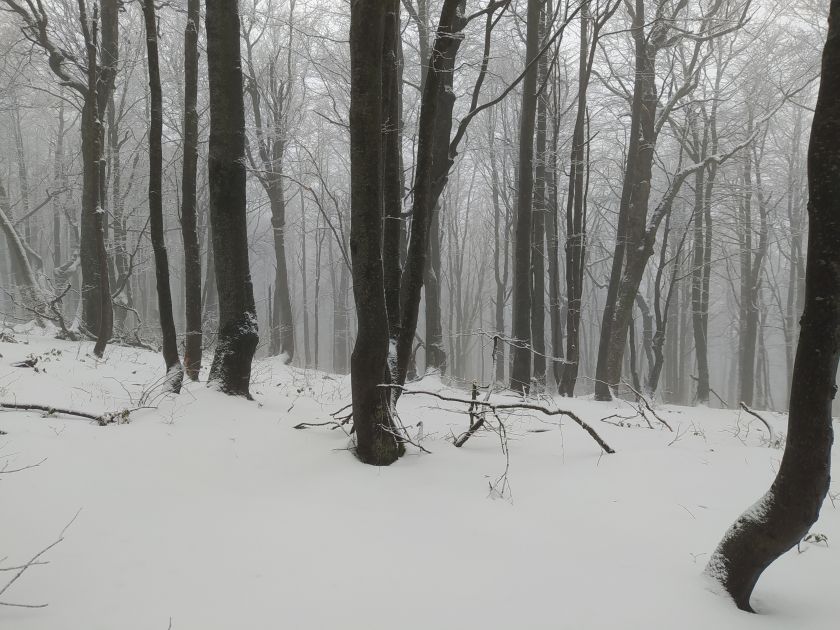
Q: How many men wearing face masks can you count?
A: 0